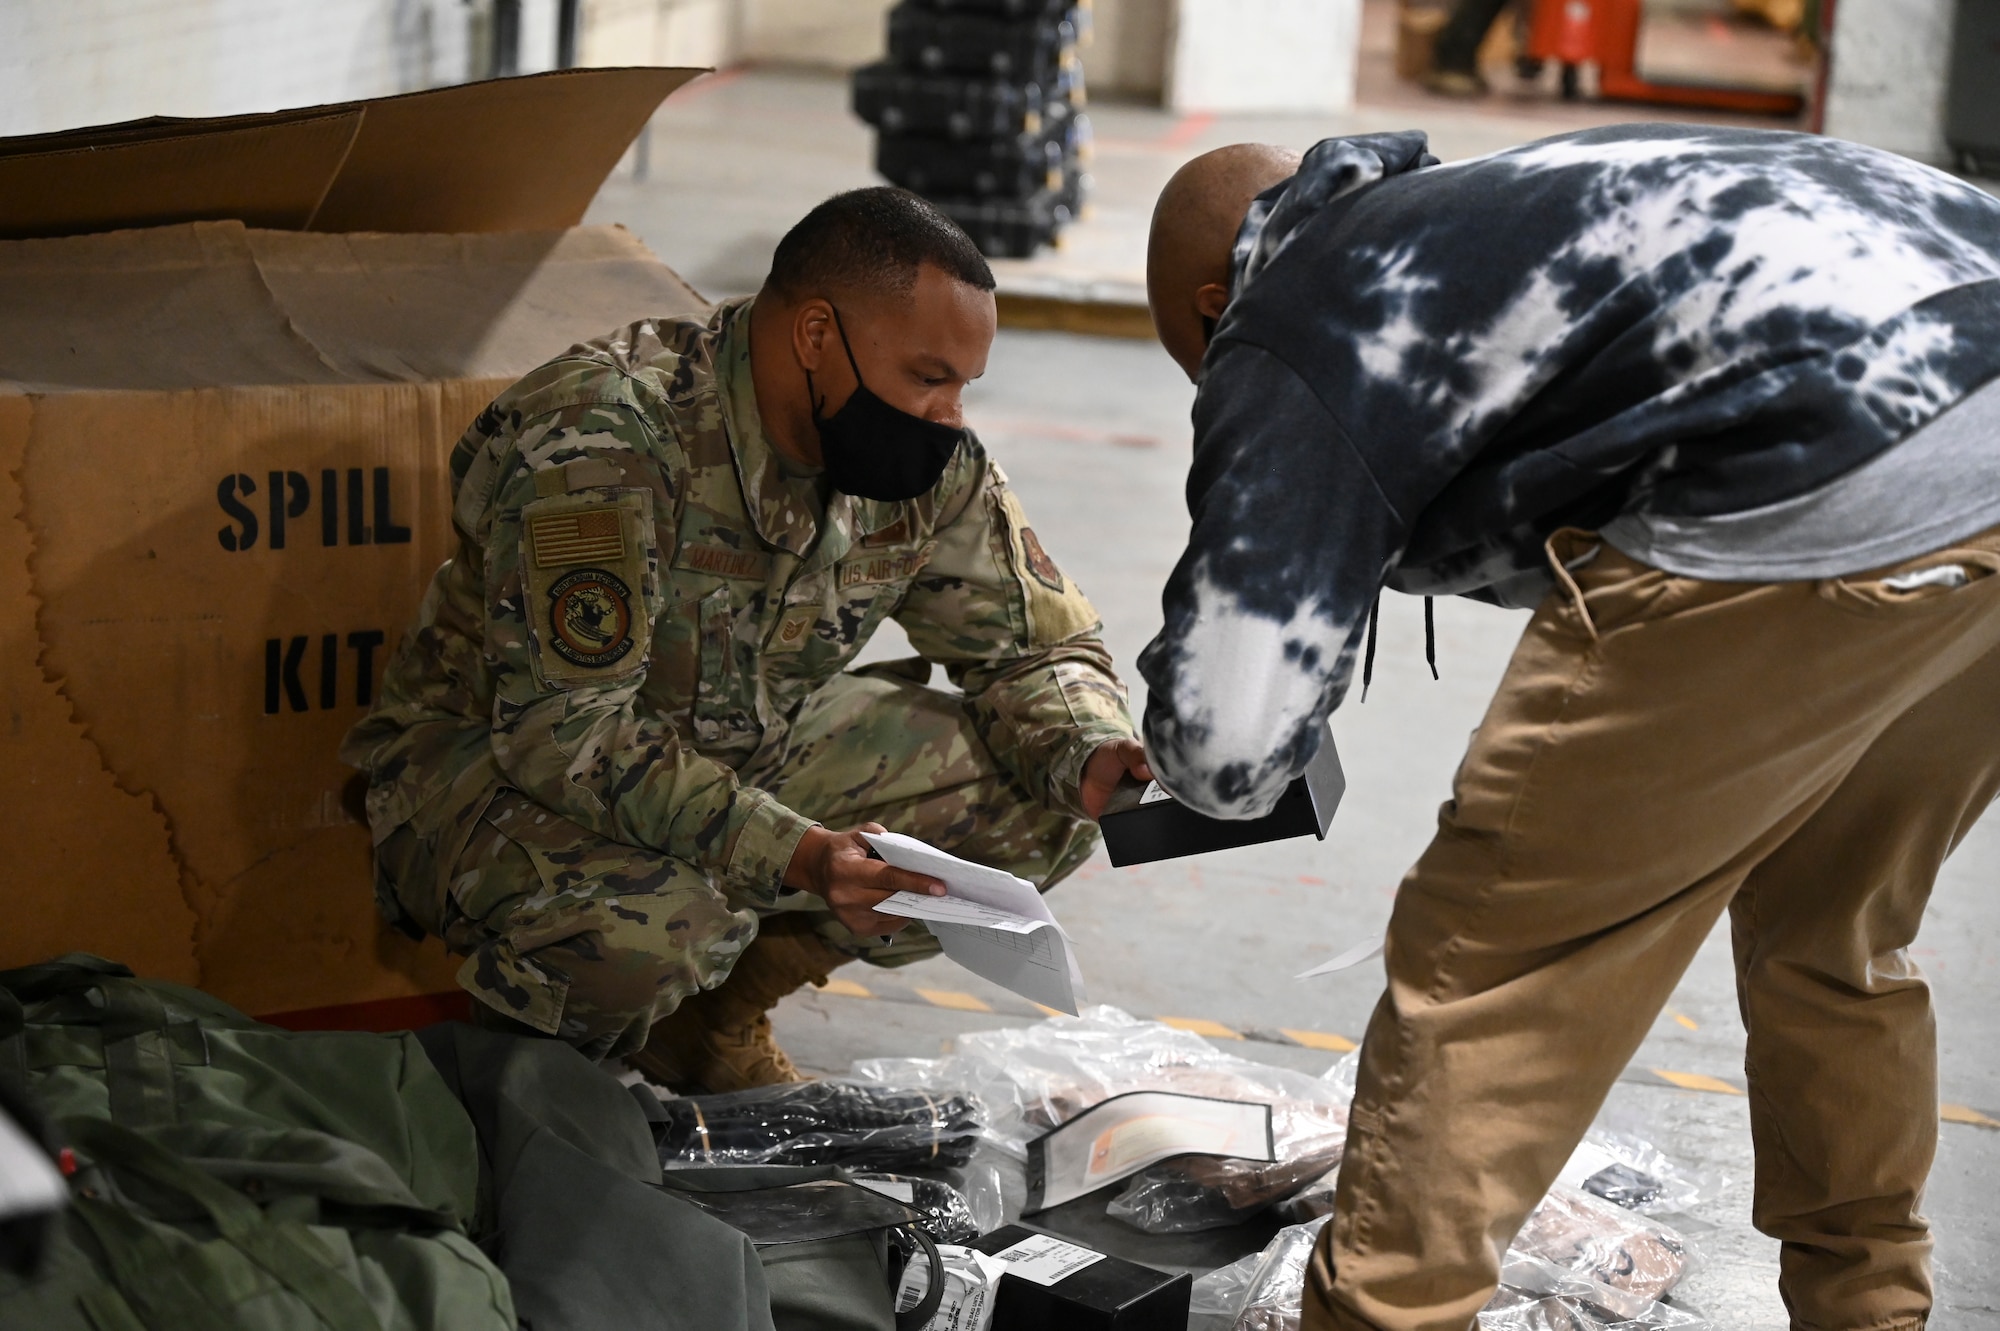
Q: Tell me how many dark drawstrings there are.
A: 2